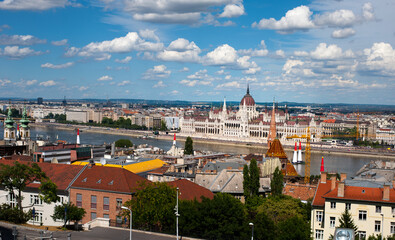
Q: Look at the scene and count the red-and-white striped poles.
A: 6